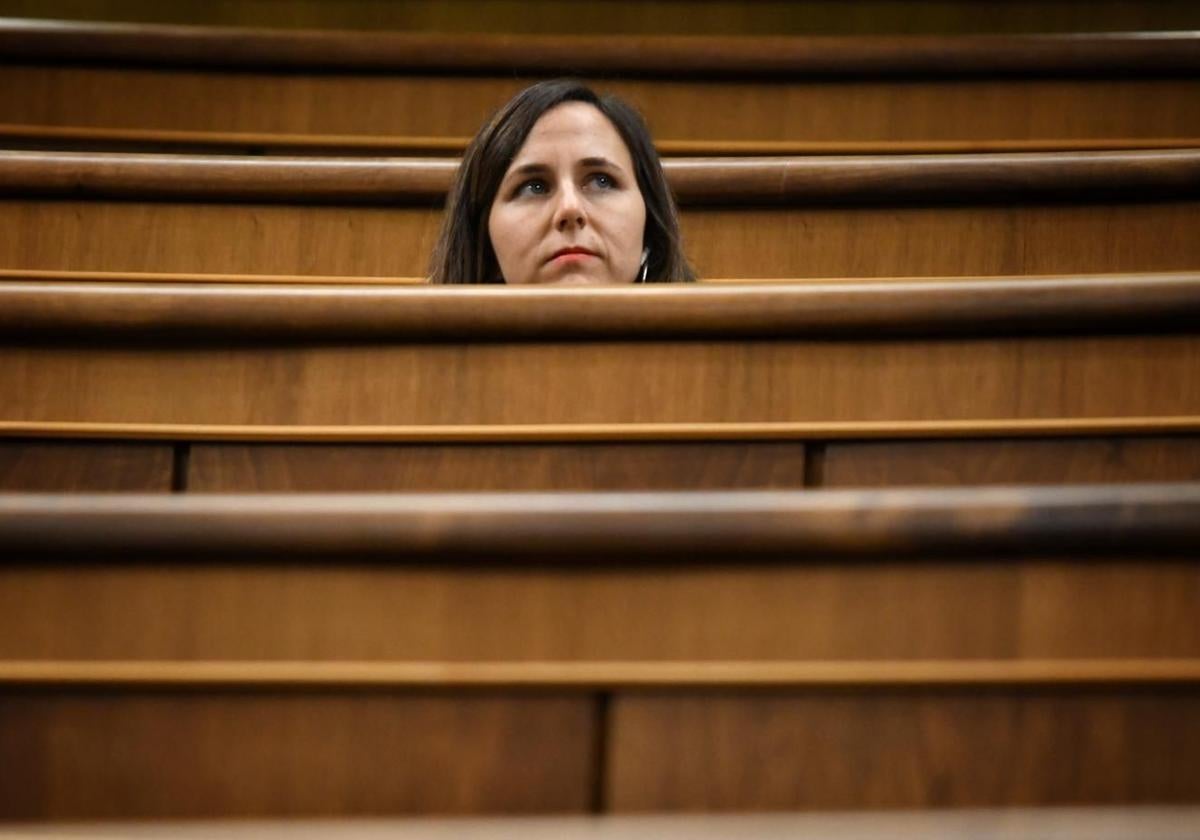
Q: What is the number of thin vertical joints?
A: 3